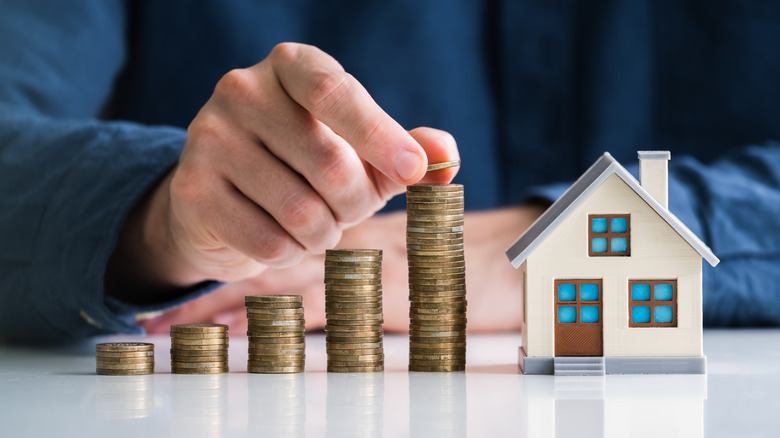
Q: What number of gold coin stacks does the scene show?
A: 5